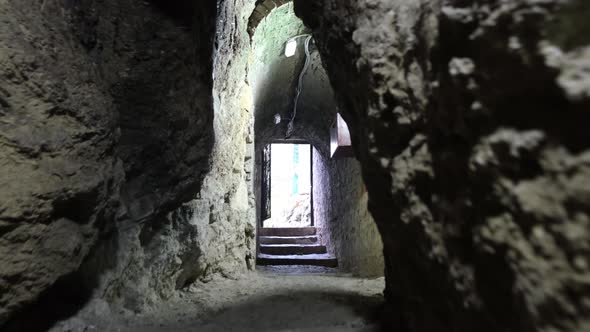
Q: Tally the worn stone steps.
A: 4